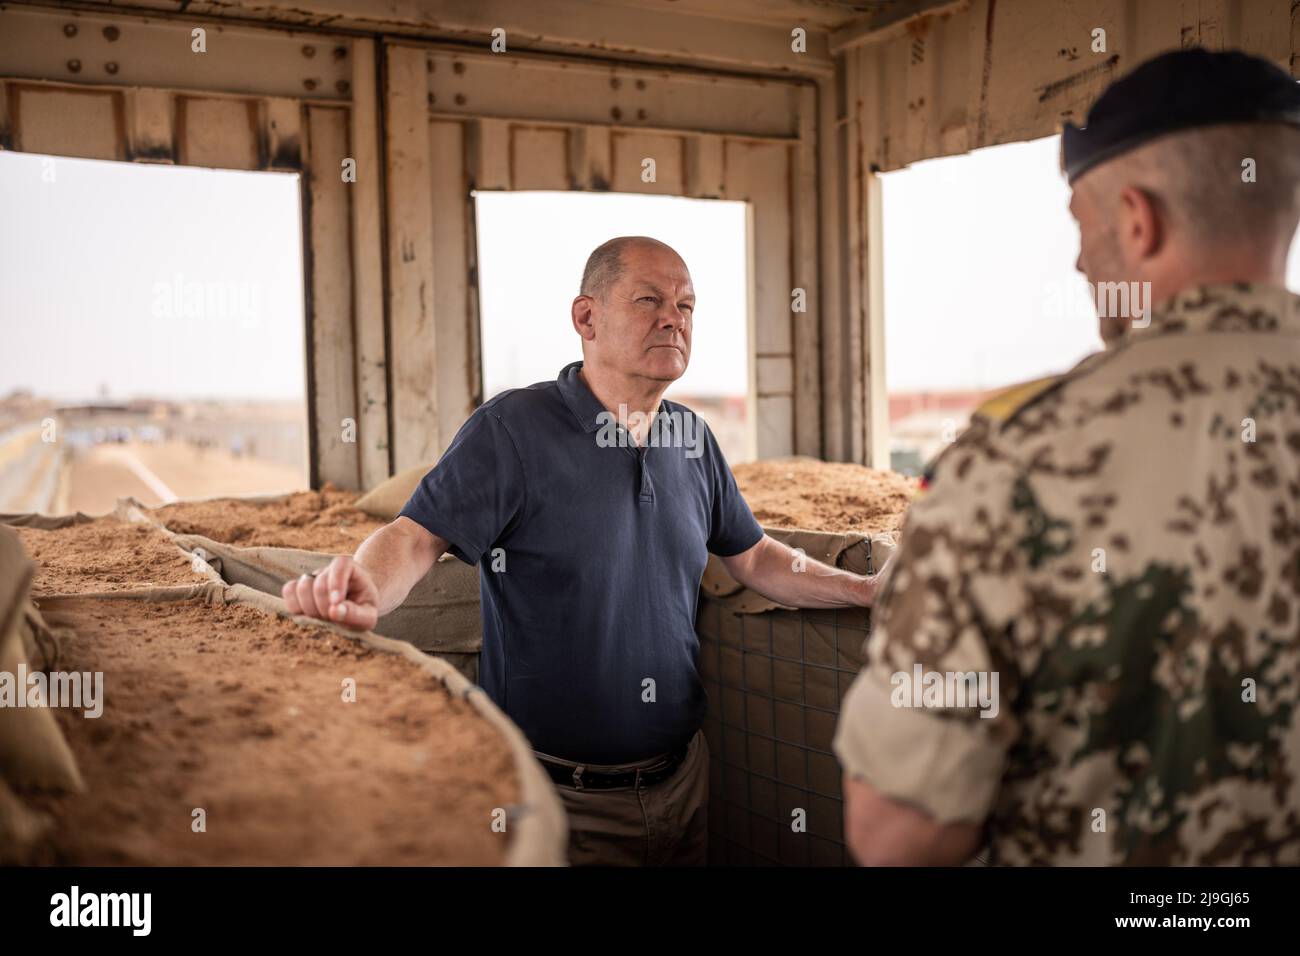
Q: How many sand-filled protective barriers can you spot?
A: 4